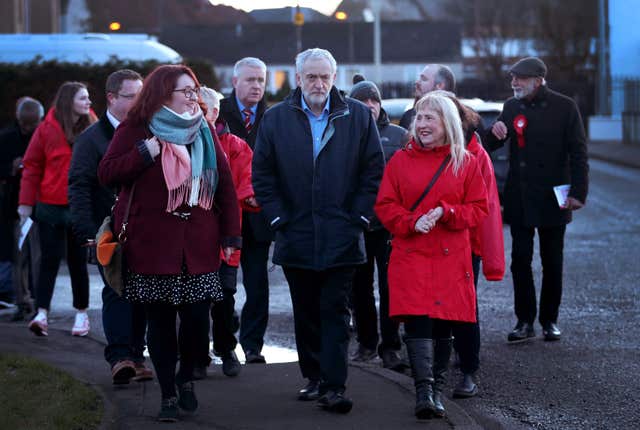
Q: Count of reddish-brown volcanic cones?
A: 0